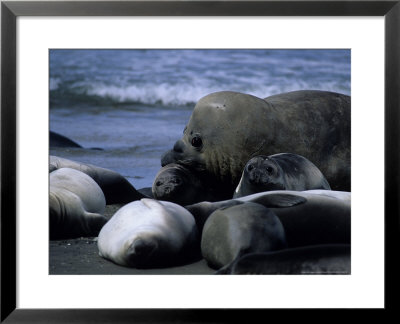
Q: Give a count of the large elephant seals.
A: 1